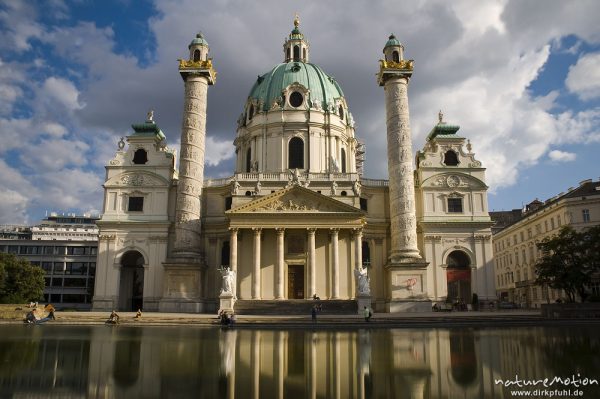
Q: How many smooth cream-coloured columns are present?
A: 6